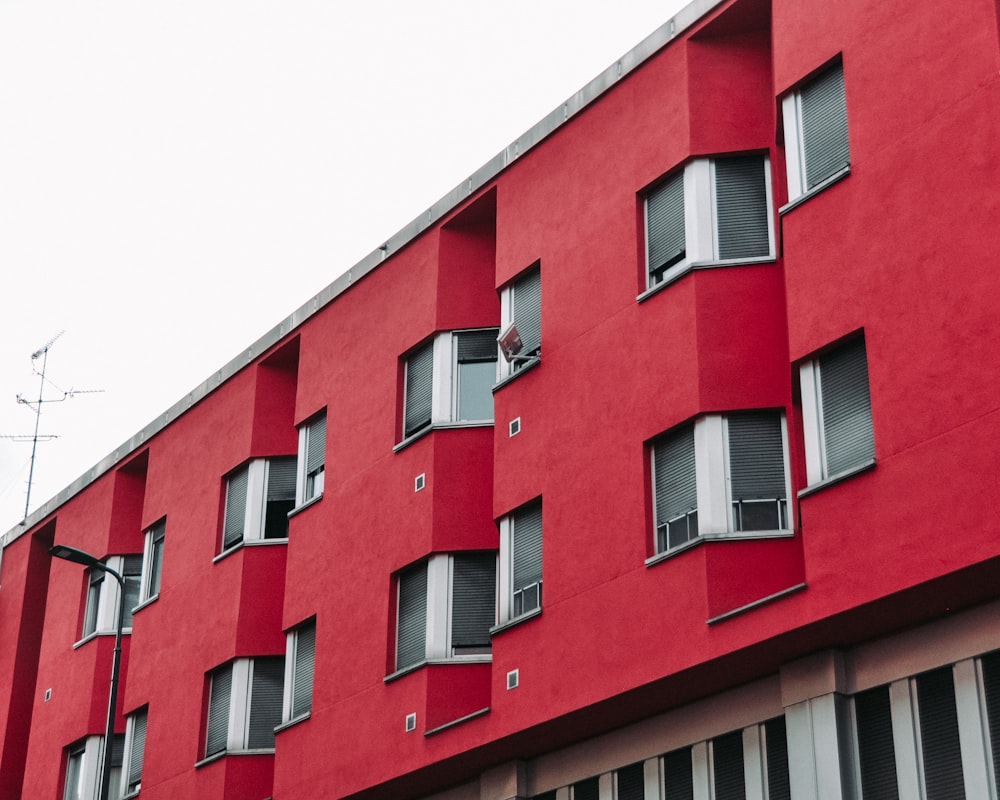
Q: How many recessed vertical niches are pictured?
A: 5